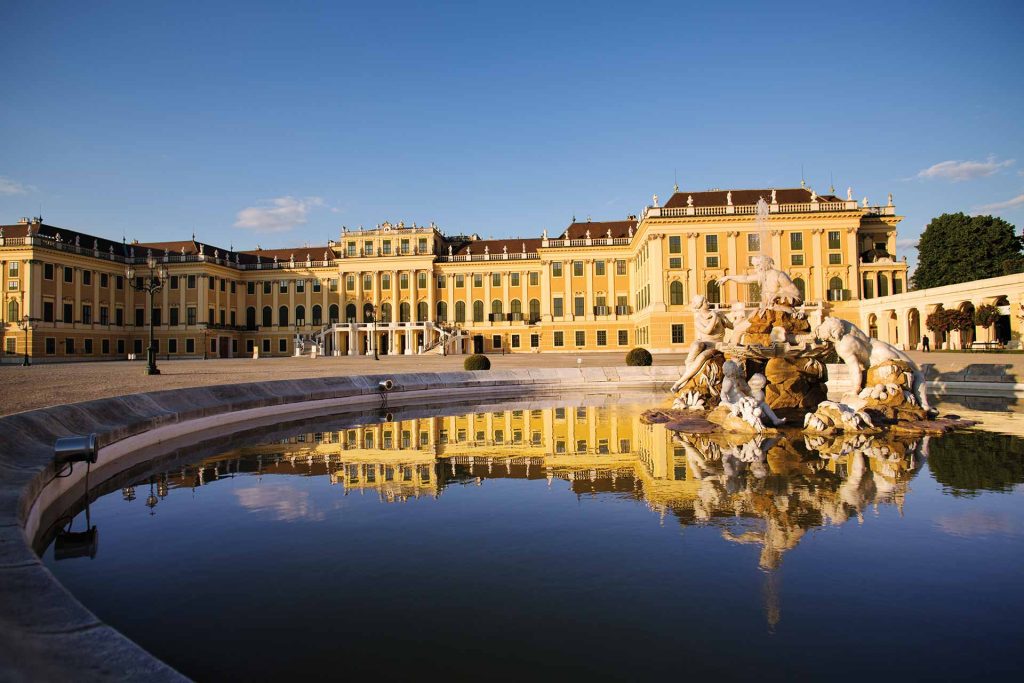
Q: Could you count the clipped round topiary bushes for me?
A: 2